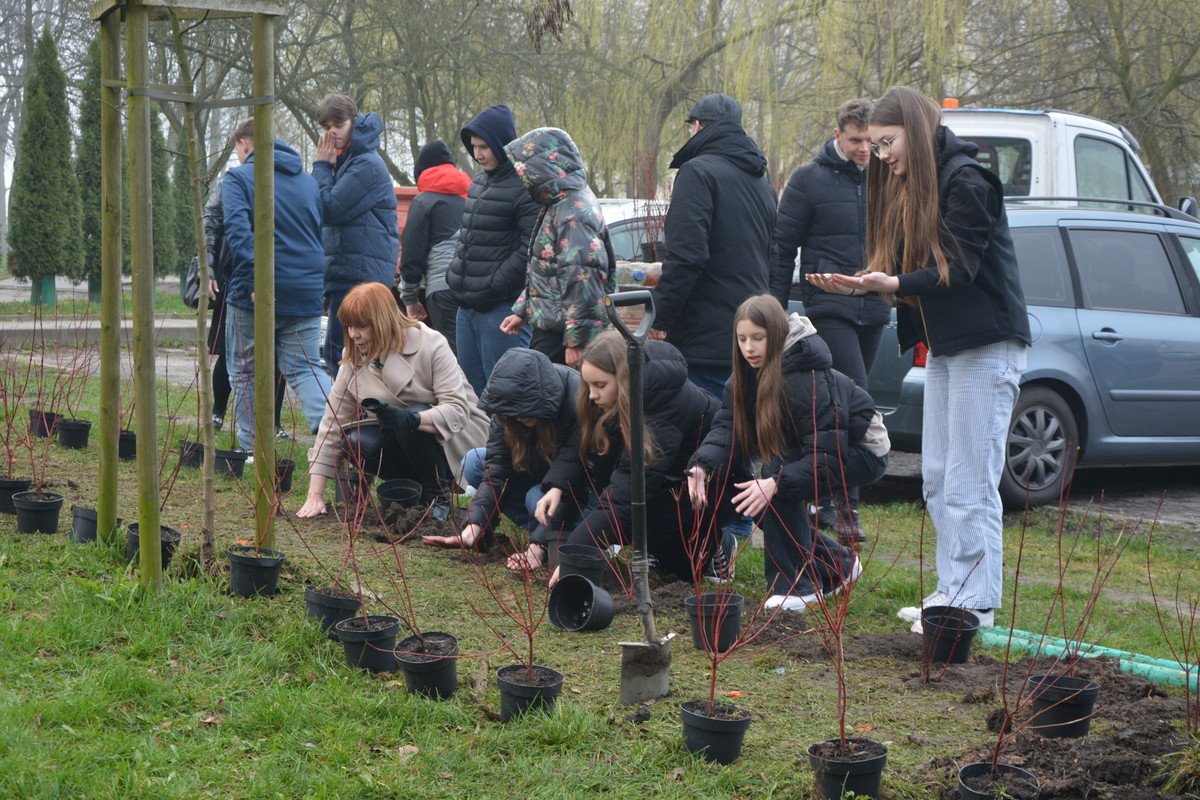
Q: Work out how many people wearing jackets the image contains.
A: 13